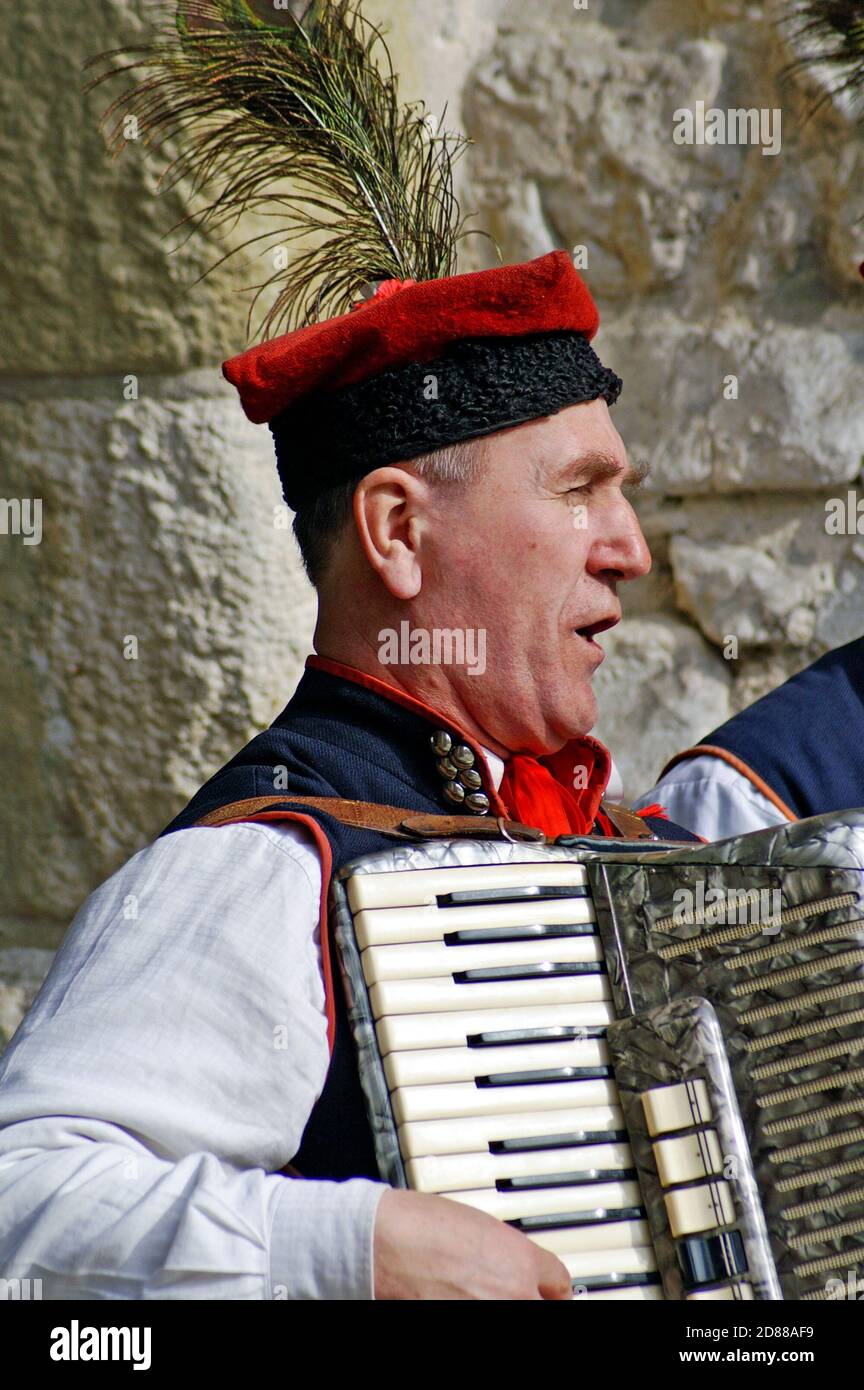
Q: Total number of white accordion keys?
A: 13